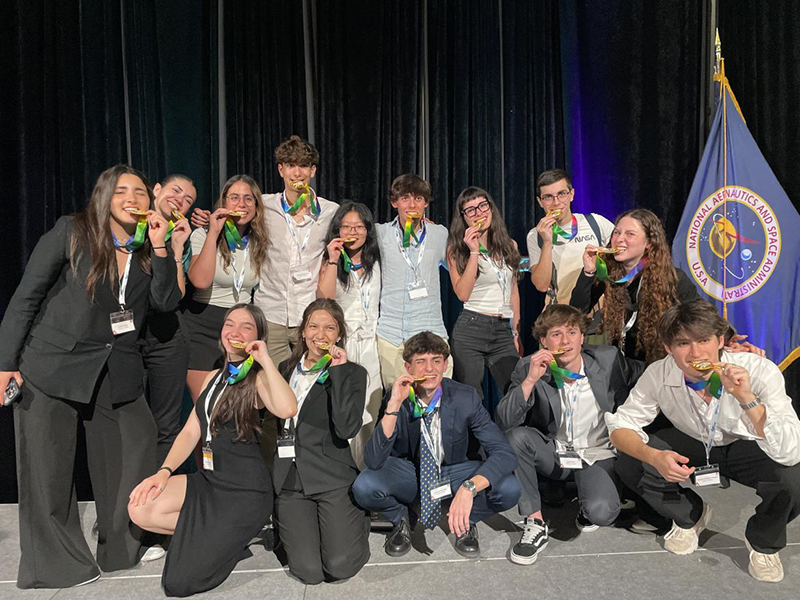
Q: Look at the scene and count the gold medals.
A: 14